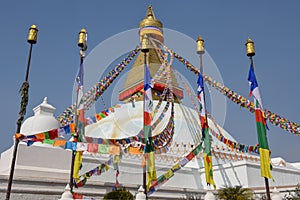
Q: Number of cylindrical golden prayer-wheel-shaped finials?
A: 5